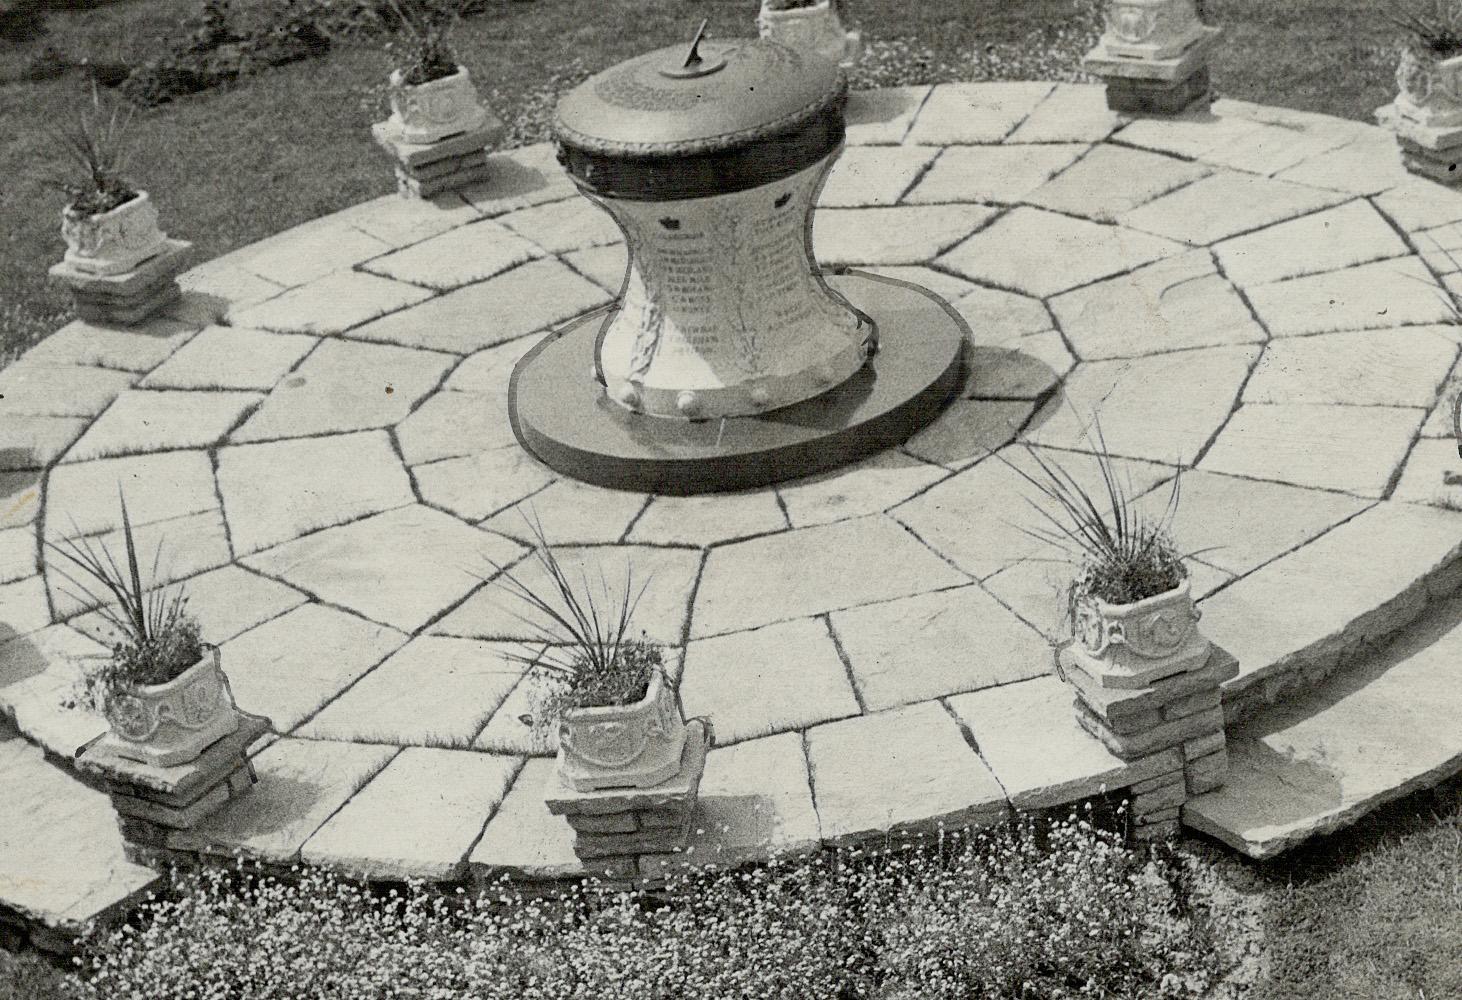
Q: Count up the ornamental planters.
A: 8